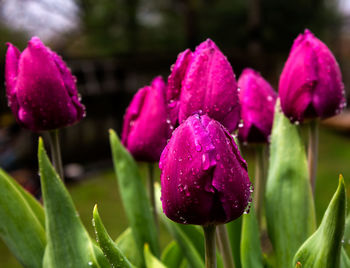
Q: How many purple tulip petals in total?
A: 6